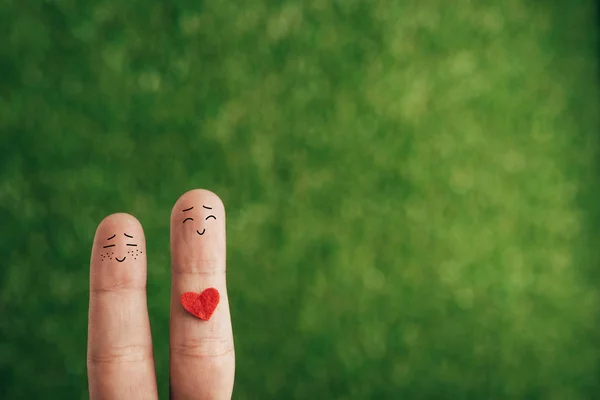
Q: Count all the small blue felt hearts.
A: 0